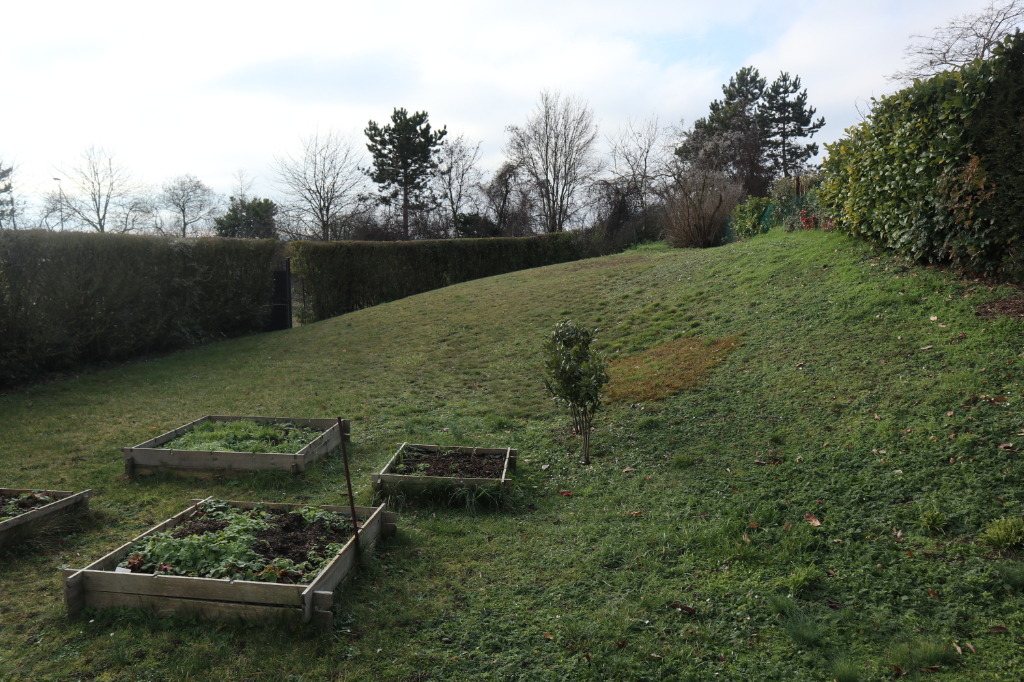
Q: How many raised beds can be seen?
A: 4